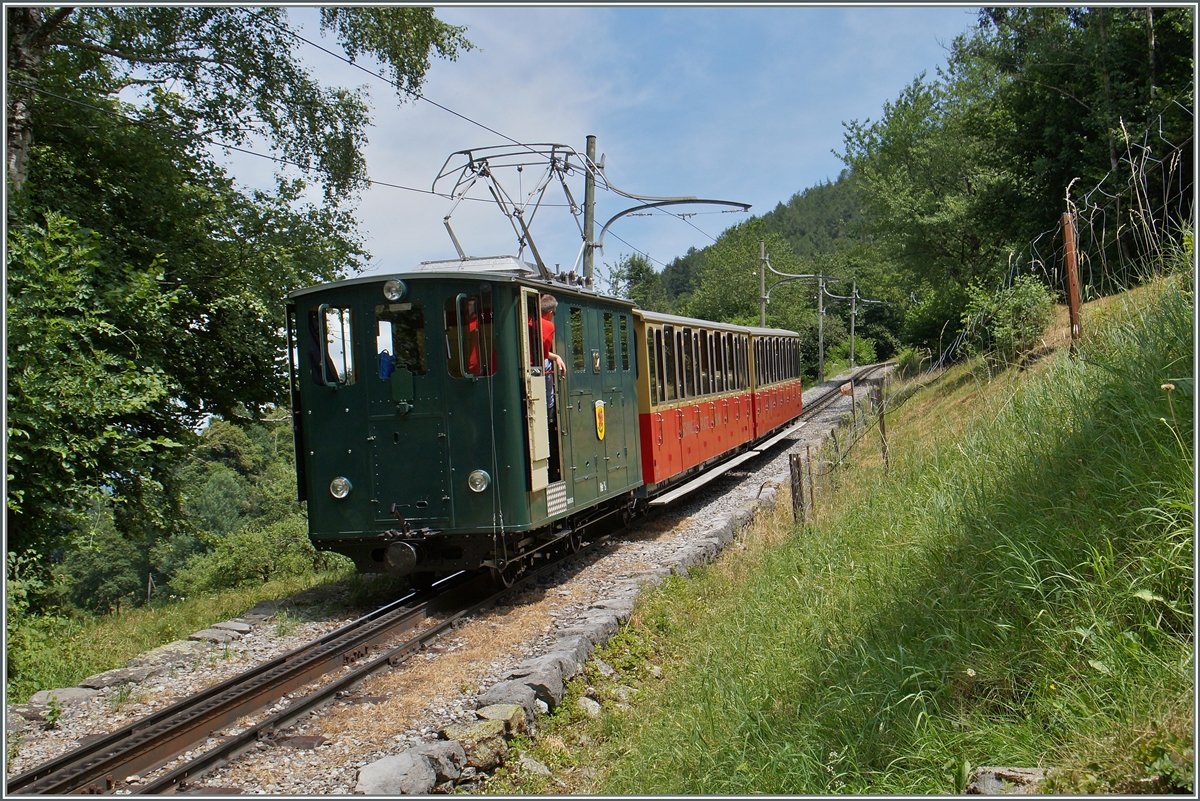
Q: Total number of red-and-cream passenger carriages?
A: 2